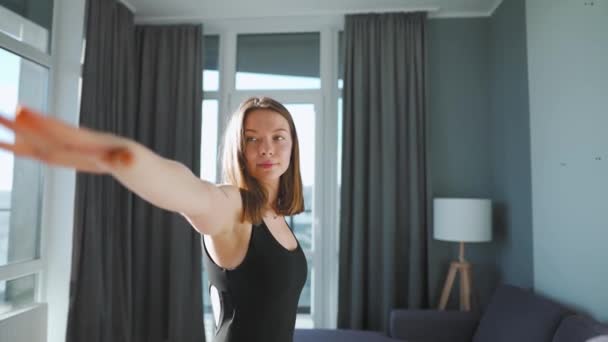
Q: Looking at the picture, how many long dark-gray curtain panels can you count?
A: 3